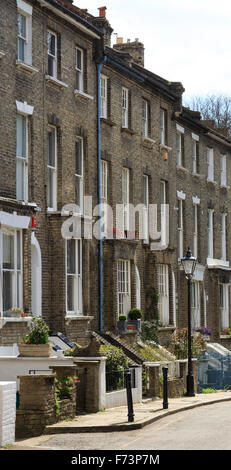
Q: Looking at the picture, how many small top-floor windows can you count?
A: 11